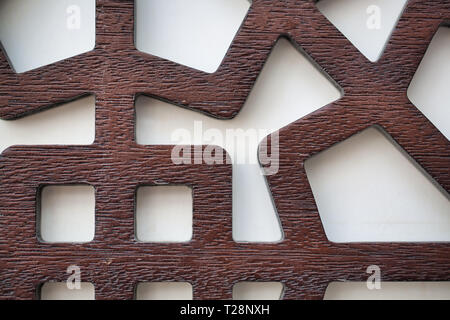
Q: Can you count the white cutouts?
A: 13